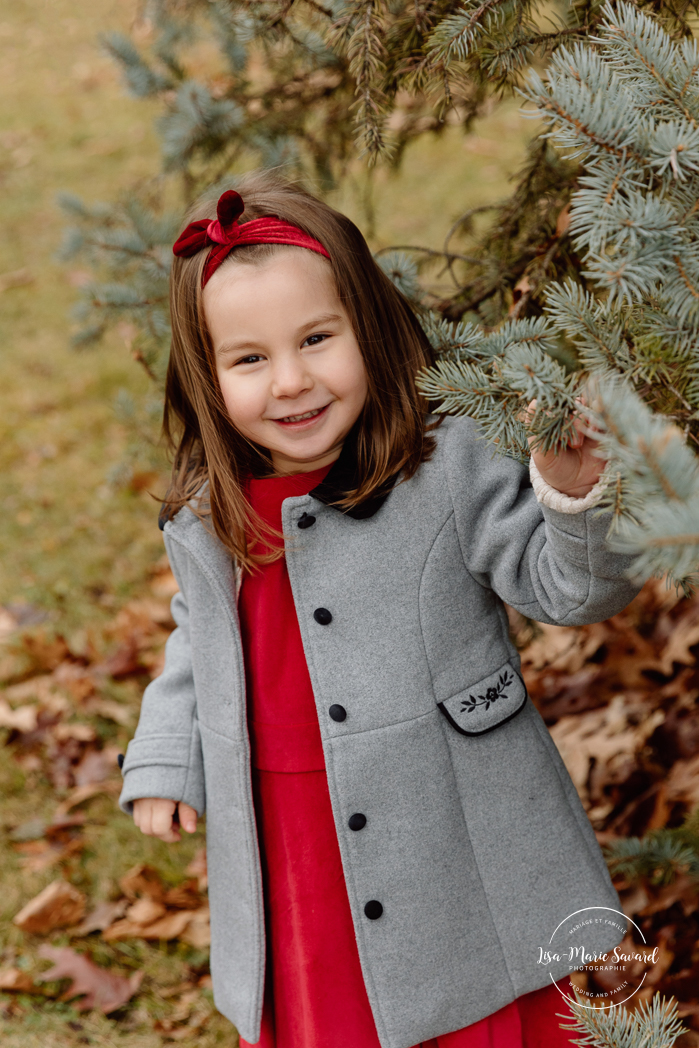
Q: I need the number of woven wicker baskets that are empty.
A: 0